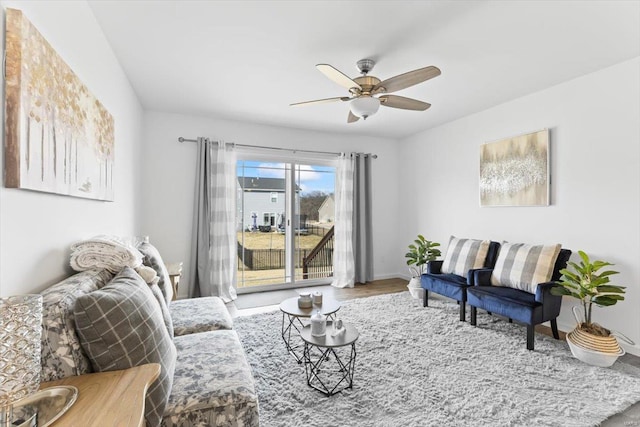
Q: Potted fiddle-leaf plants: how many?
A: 2